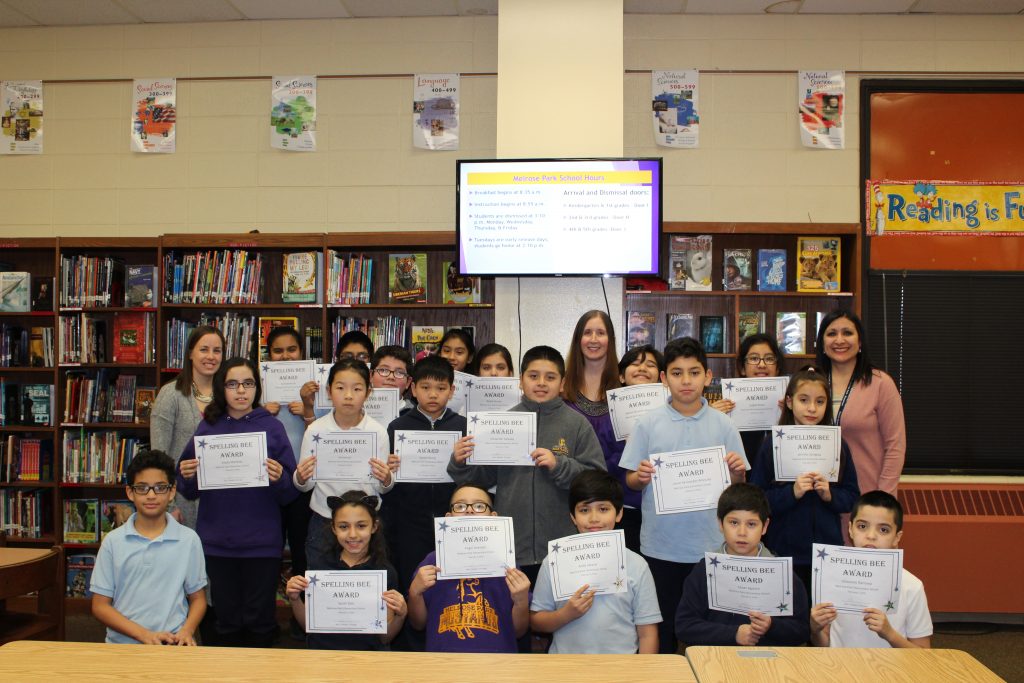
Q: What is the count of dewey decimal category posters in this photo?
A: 6